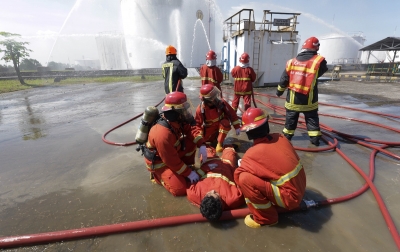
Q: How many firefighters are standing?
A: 4